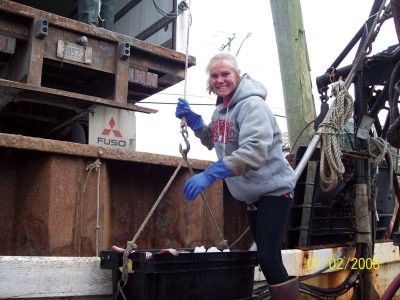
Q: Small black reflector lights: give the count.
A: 4